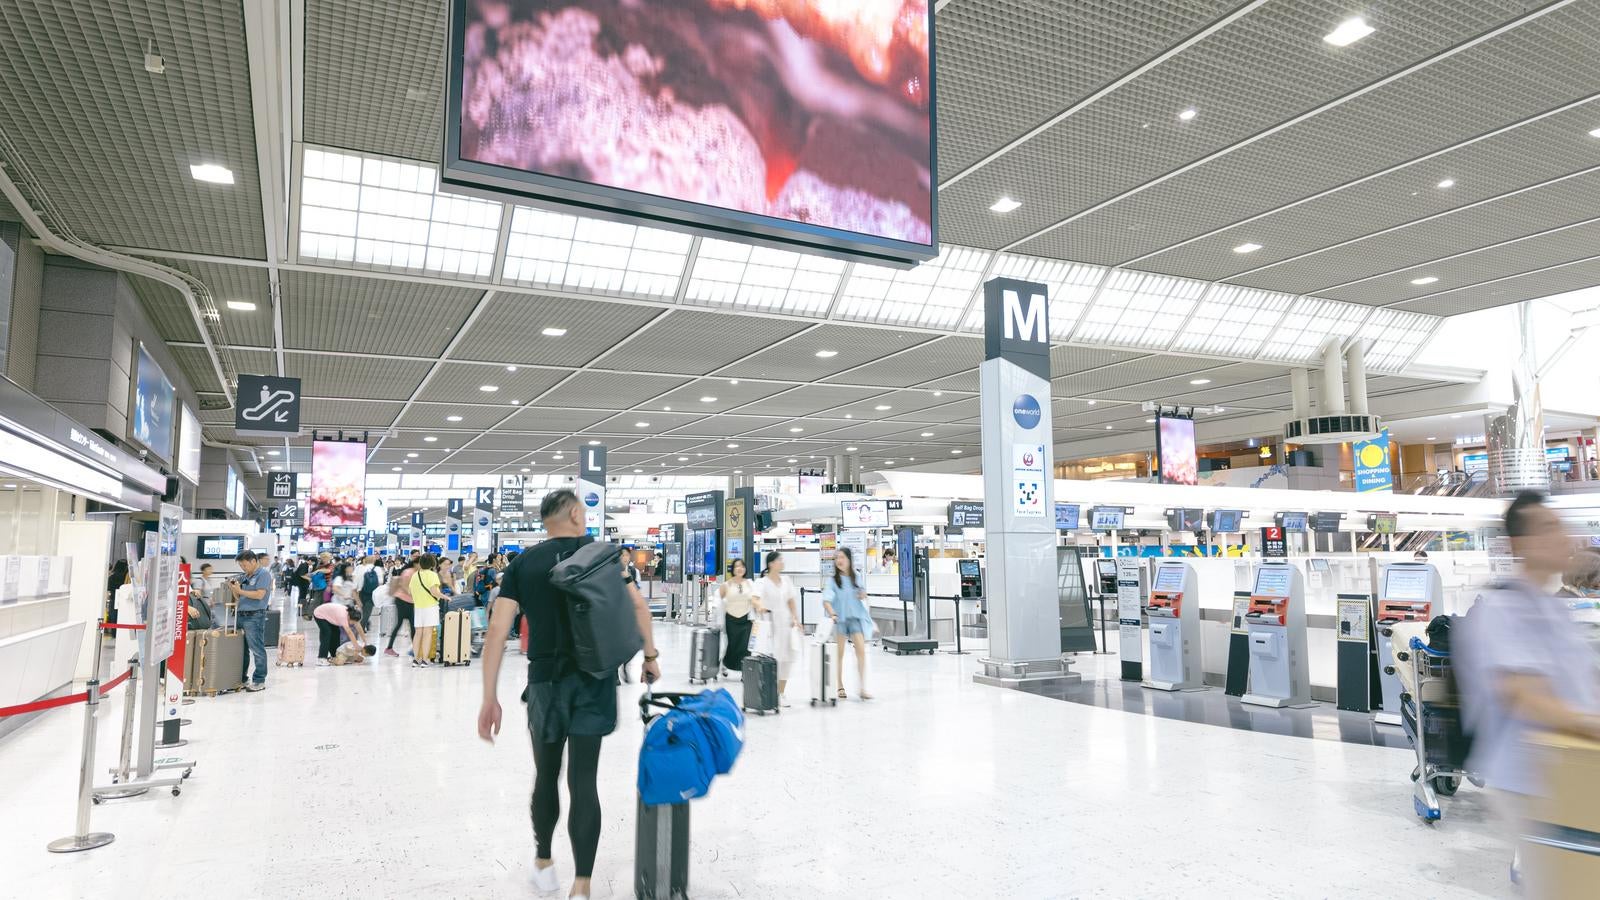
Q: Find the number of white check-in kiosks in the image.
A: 3